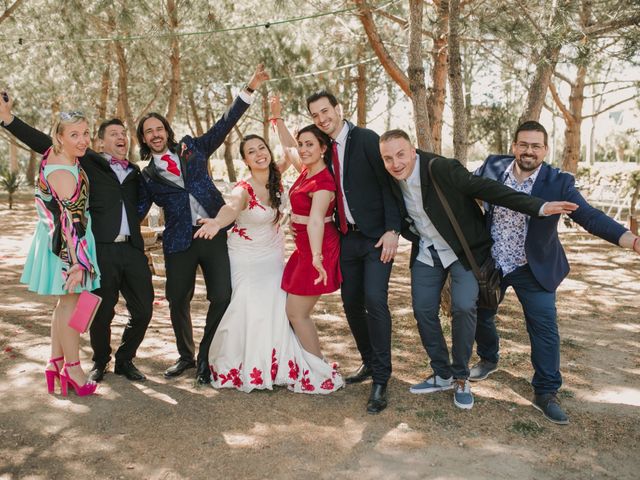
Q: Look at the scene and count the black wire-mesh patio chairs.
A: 0